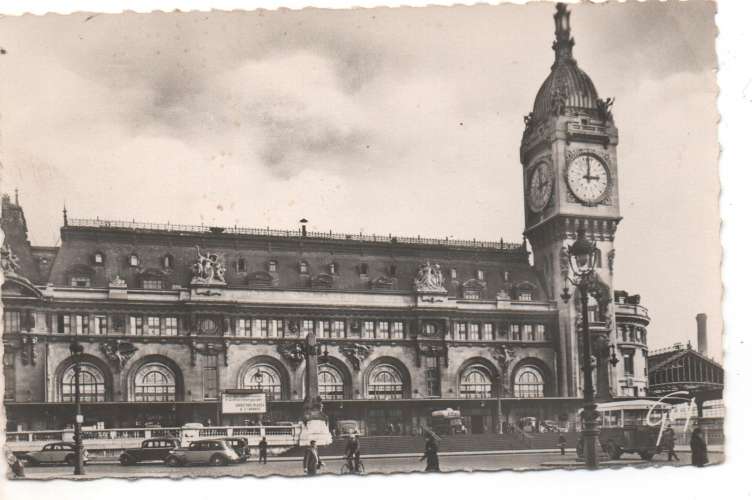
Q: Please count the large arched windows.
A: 7